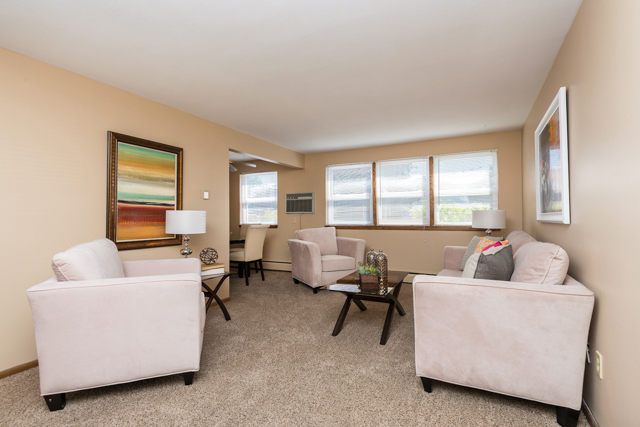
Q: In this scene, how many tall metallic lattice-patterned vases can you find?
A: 2